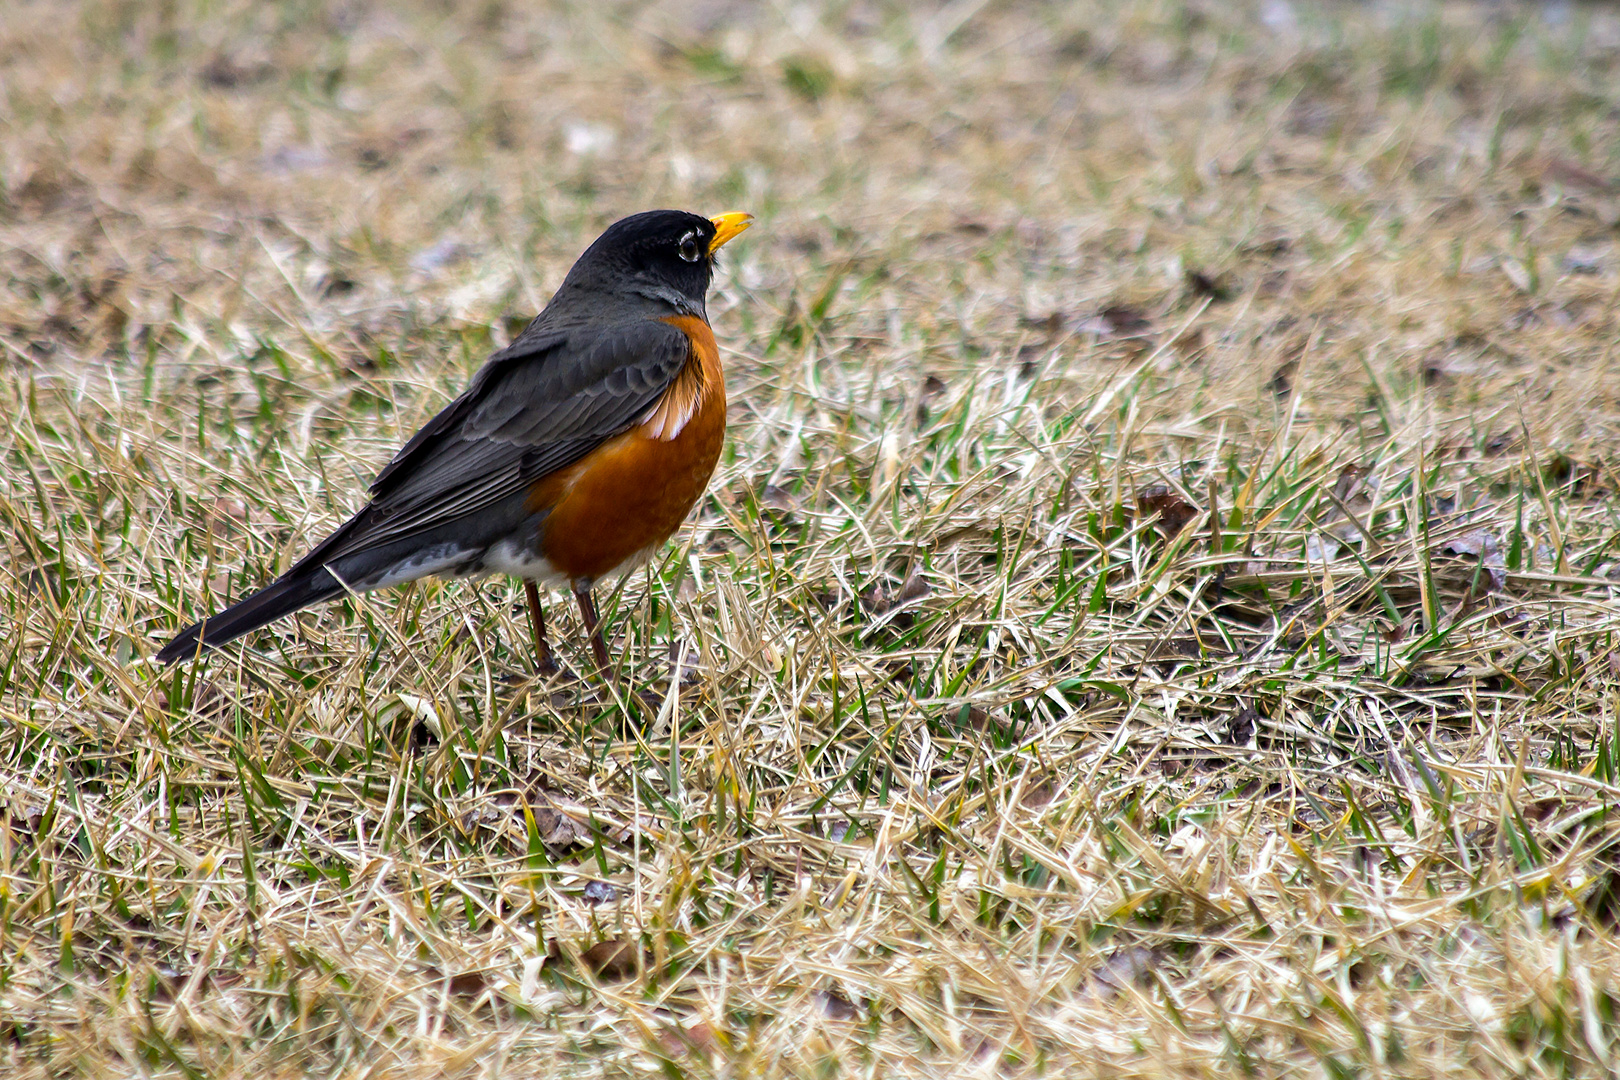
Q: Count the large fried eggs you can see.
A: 0